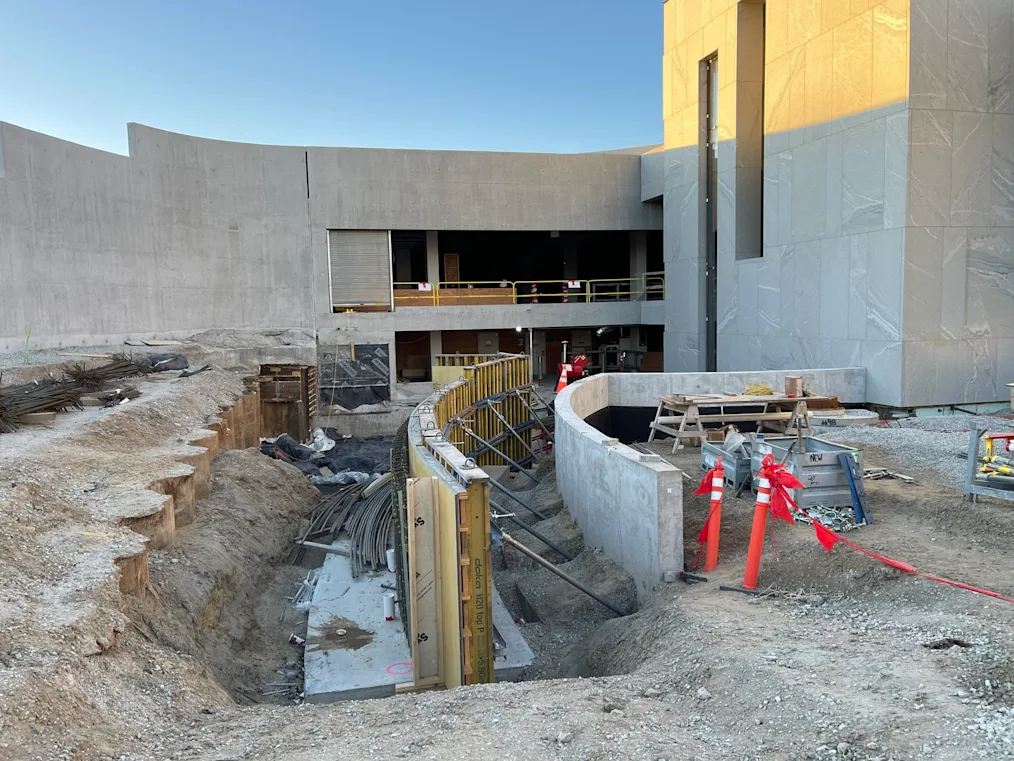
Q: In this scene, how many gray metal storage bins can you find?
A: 2